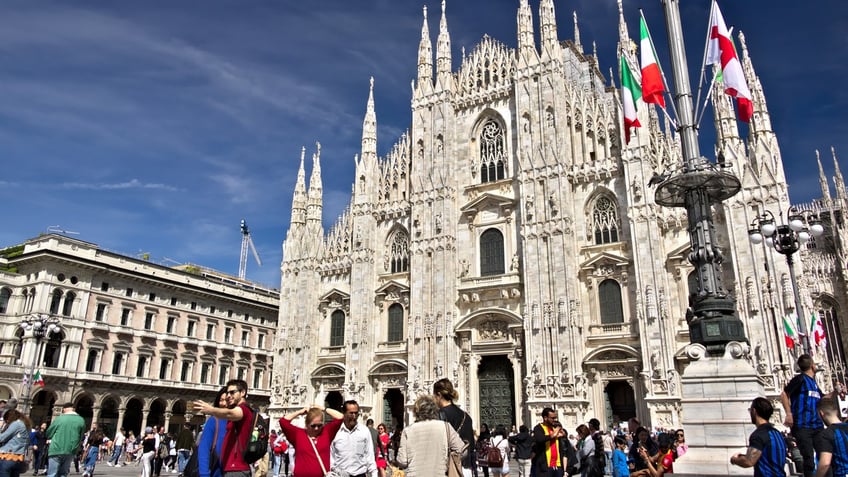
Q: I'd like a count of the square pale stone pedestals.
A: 1